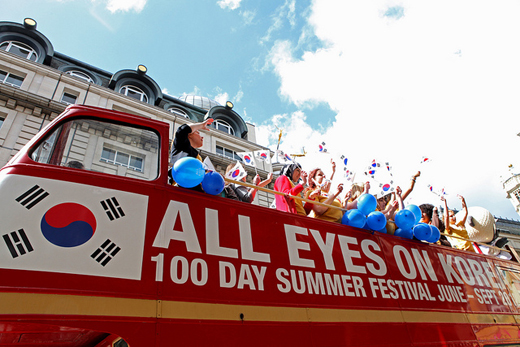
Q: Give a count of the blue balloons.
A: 11